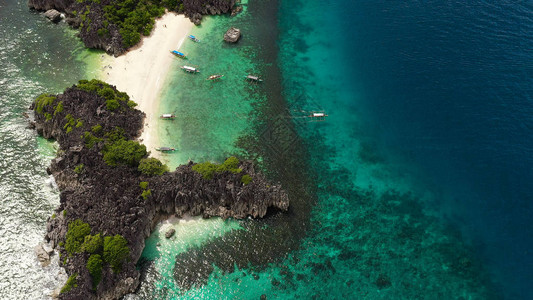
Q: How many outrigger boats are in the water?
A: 8